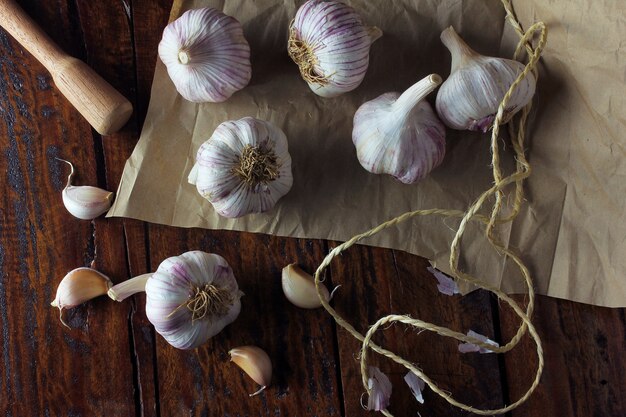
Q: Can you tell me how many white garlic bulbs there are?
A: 6